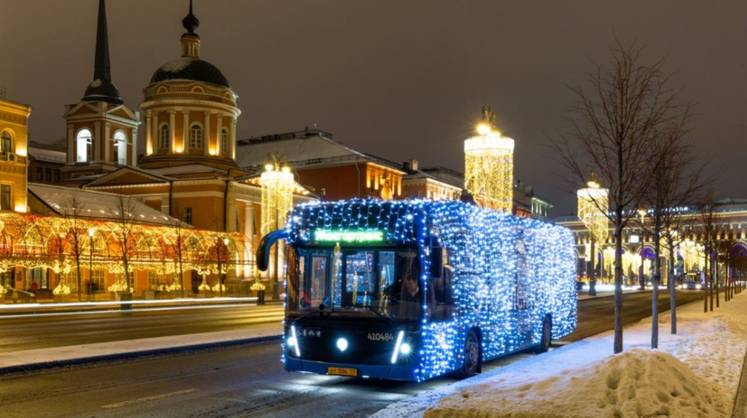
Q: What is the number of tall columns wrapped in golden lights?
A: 3